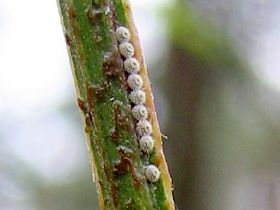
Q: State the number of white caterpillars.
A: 9